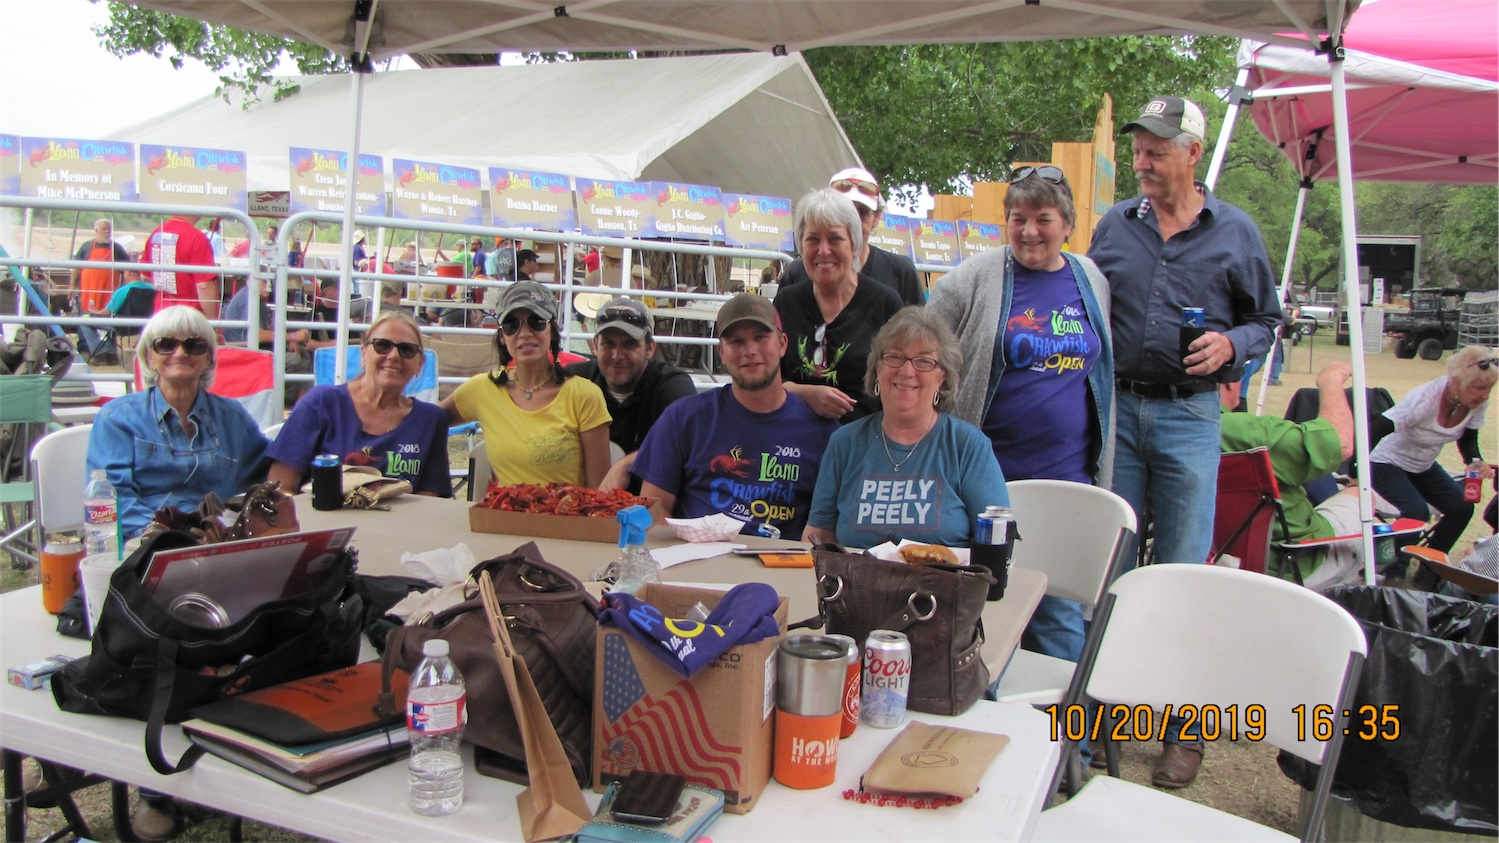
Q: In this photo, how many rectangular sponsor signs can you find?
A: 12